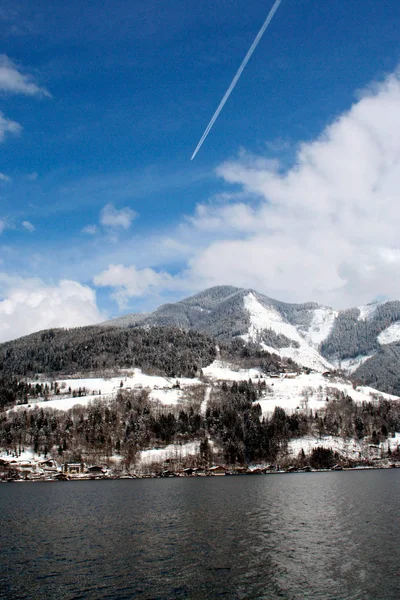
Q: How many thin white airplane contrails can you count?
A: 1